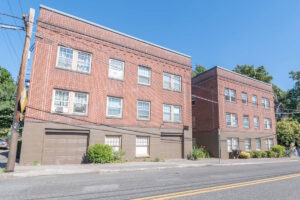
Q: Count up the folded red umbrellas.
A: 0